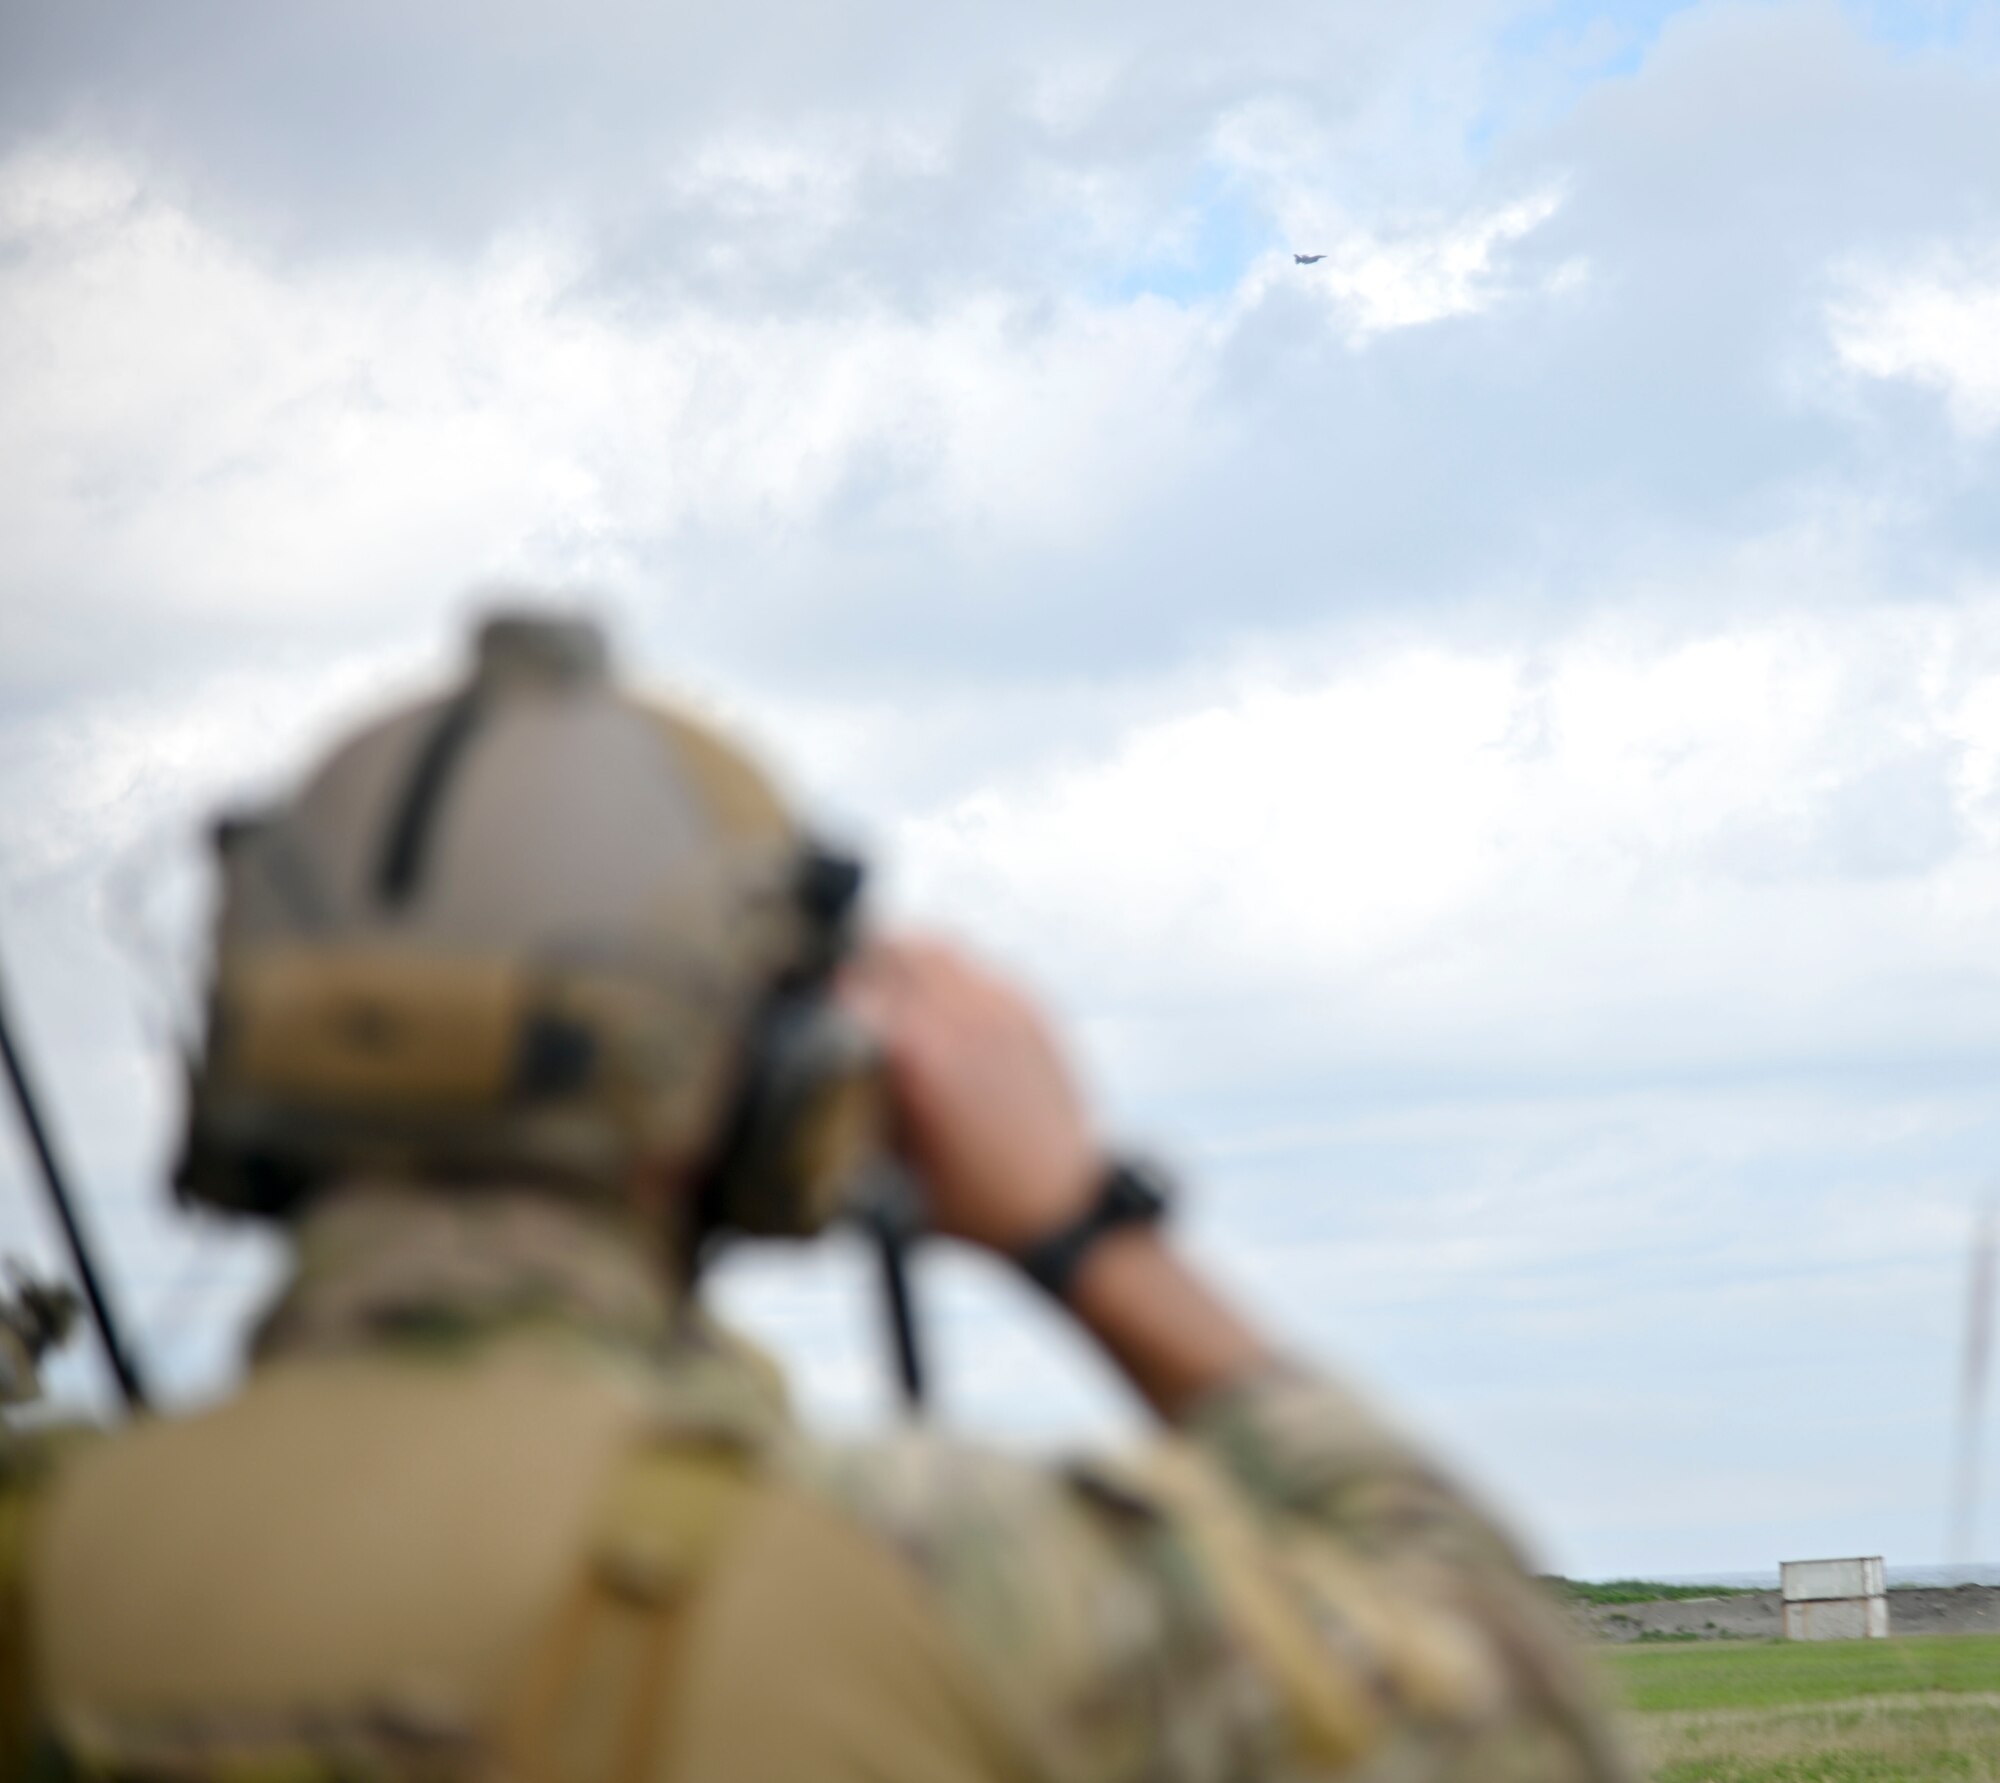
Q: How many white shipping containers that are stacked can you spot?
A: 2